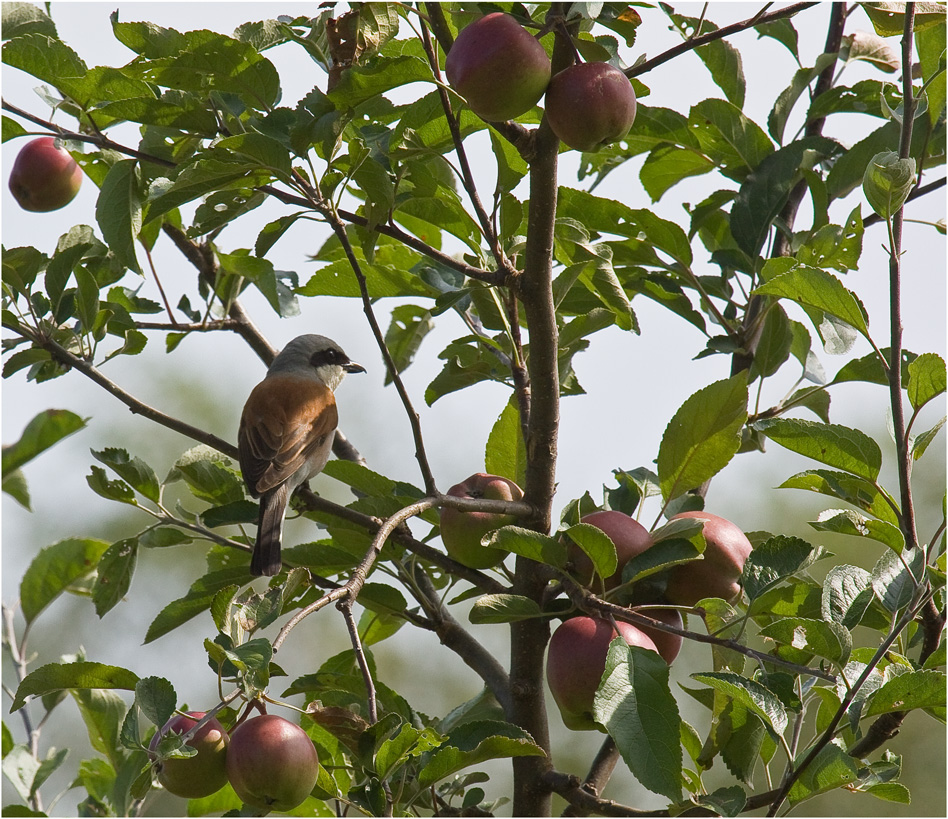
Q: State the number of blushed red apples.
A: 10